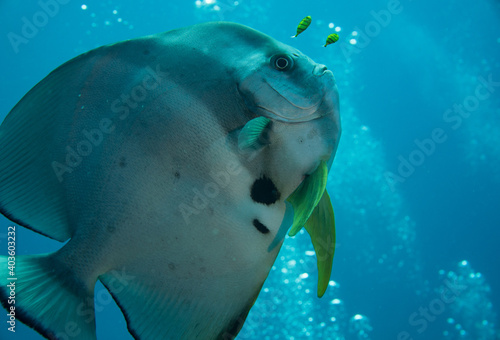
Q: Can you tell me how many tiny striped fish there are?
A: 2